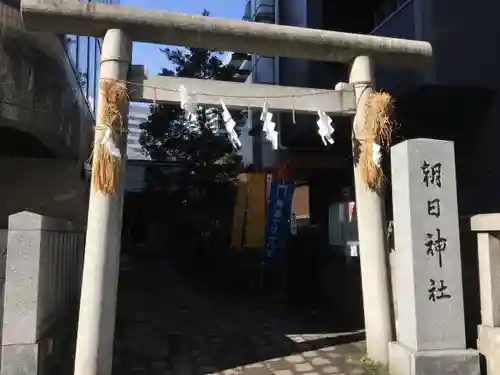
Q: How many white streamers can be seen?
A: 4